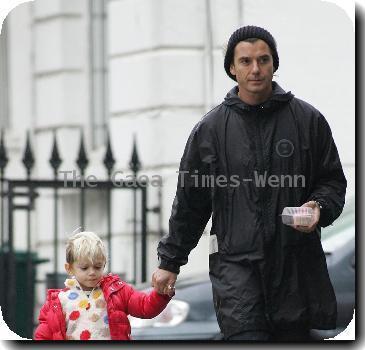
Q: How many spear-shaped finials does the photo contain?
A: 6